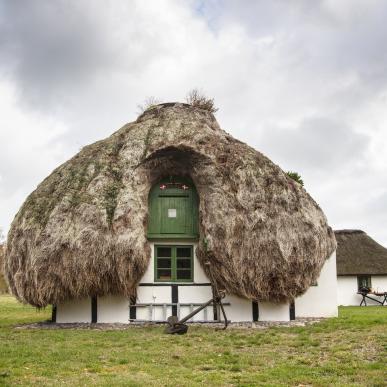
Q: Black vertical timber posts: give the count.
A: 7